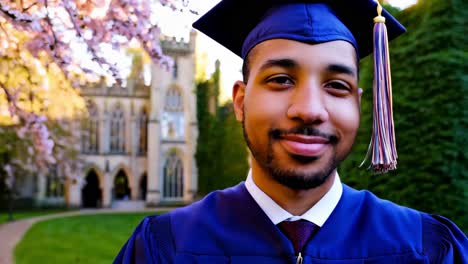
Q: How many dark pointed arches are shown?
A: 3